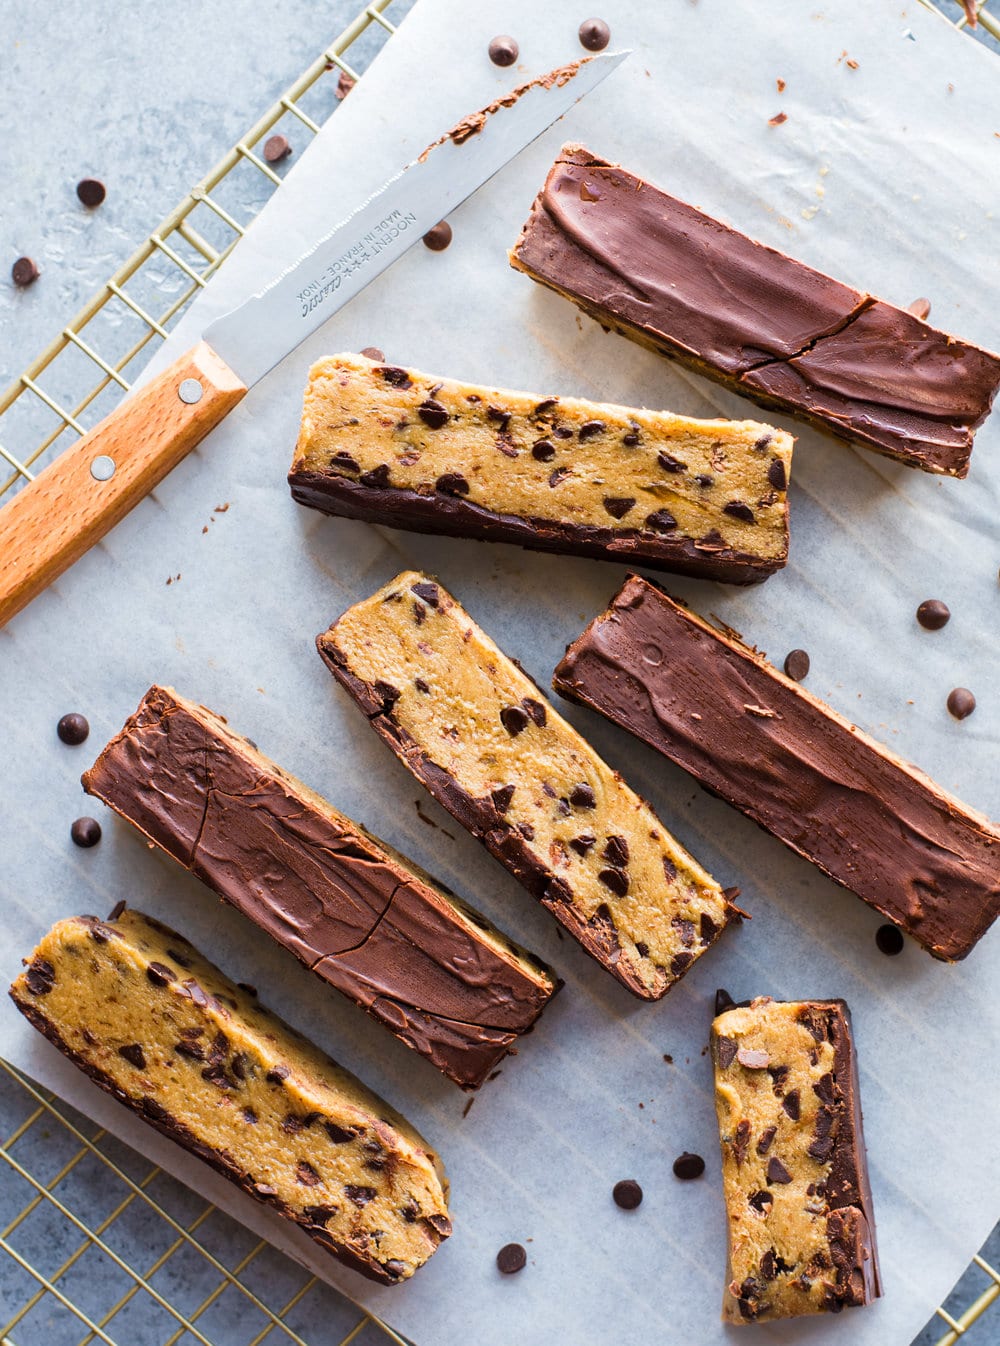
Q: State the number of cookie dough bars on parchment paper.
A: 7